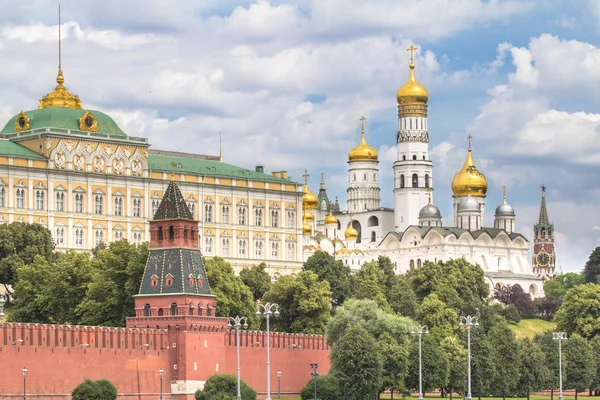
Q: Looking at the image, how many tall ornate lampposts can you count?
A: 5